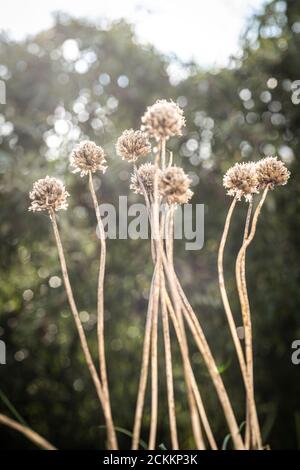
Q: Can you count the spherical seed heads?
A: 8